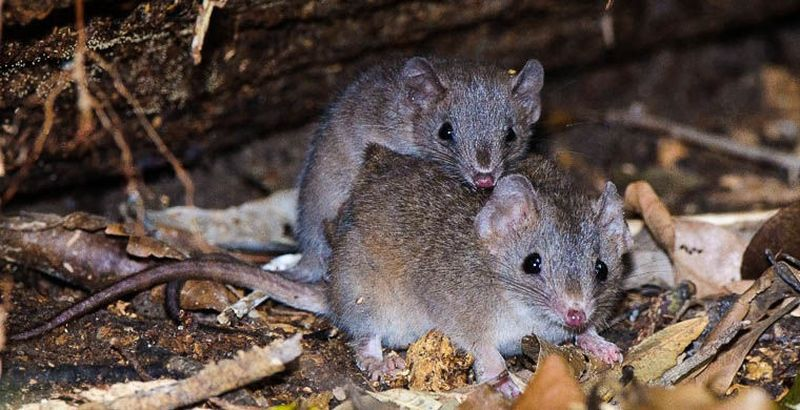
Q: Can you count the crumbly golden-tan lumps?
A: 1